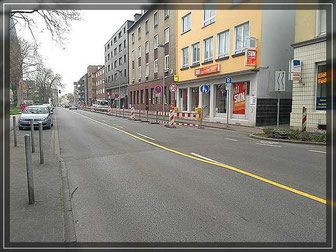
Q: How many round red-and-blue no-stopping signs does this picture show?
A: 2